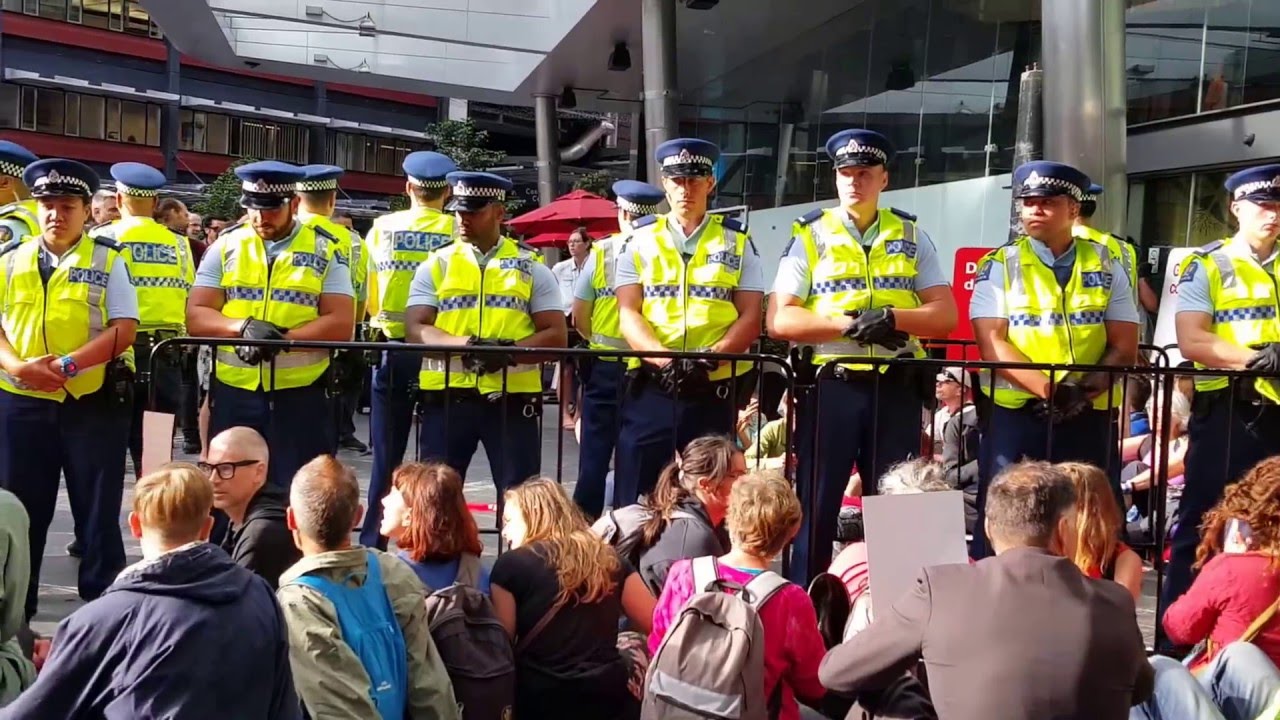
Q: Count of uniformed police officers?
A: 13